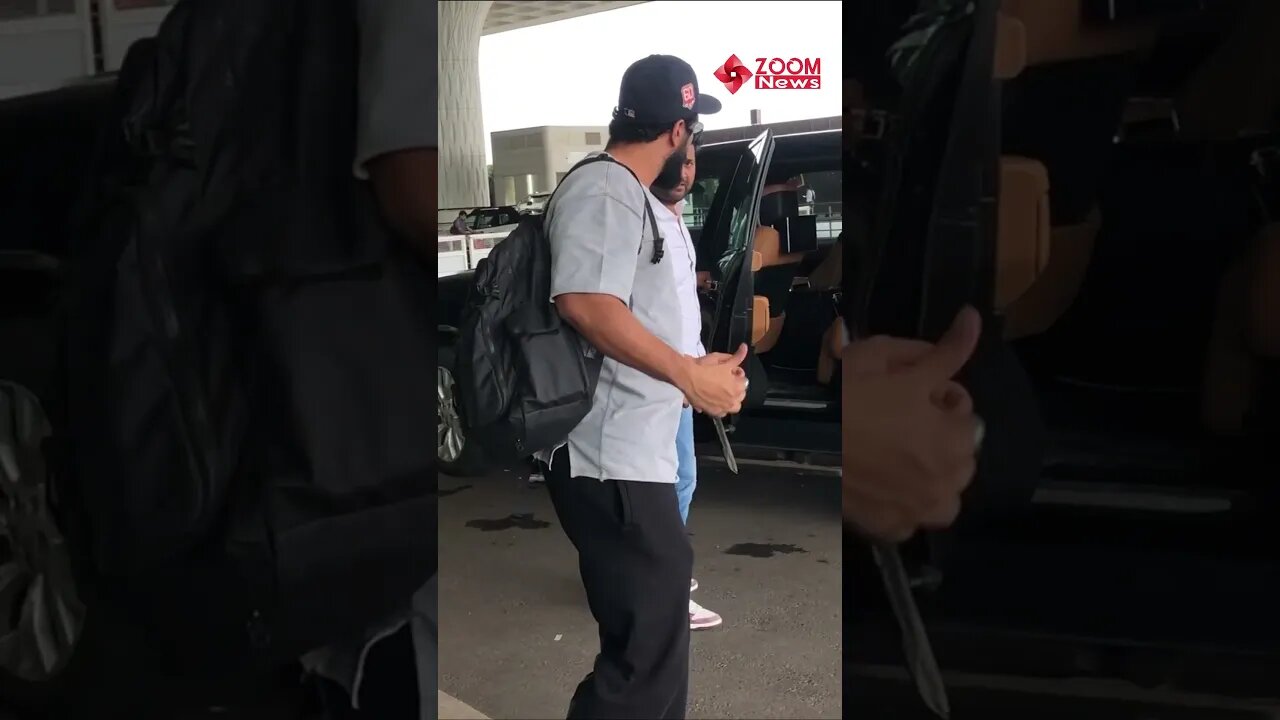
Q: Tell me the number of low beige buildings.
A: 1